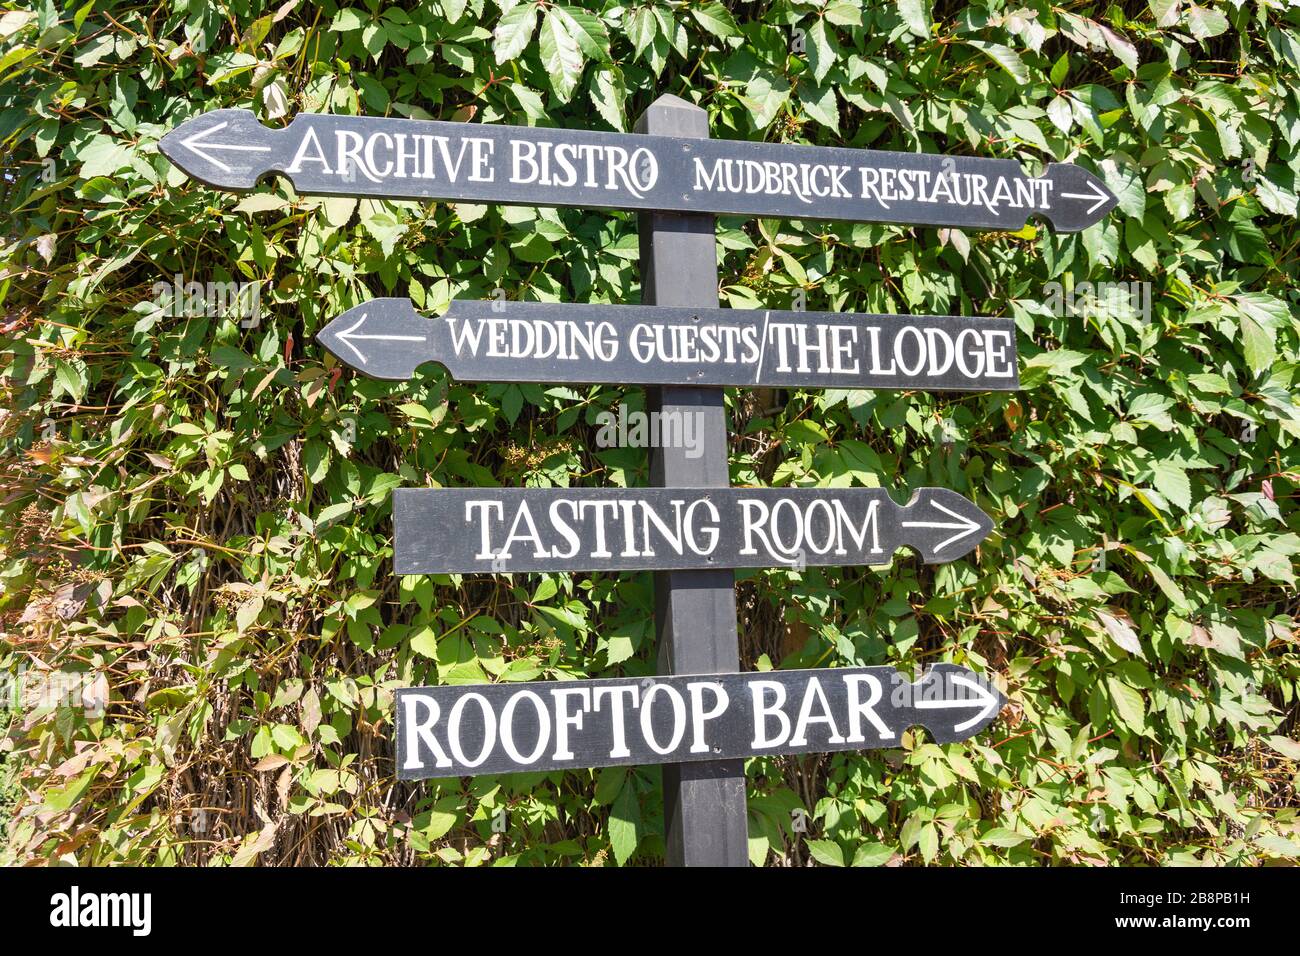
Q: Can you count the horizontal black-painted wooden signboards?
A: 4